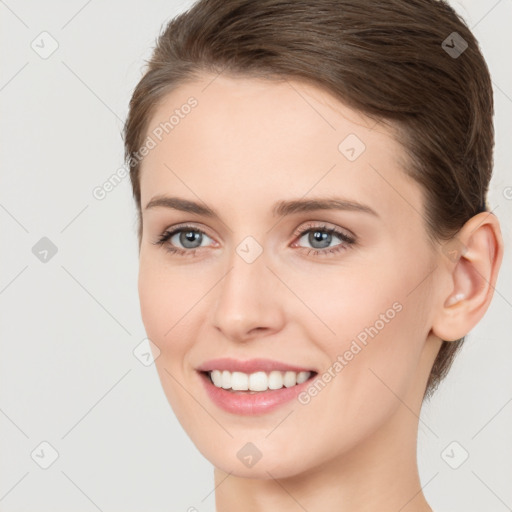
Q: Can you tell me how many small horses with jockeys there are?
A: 0